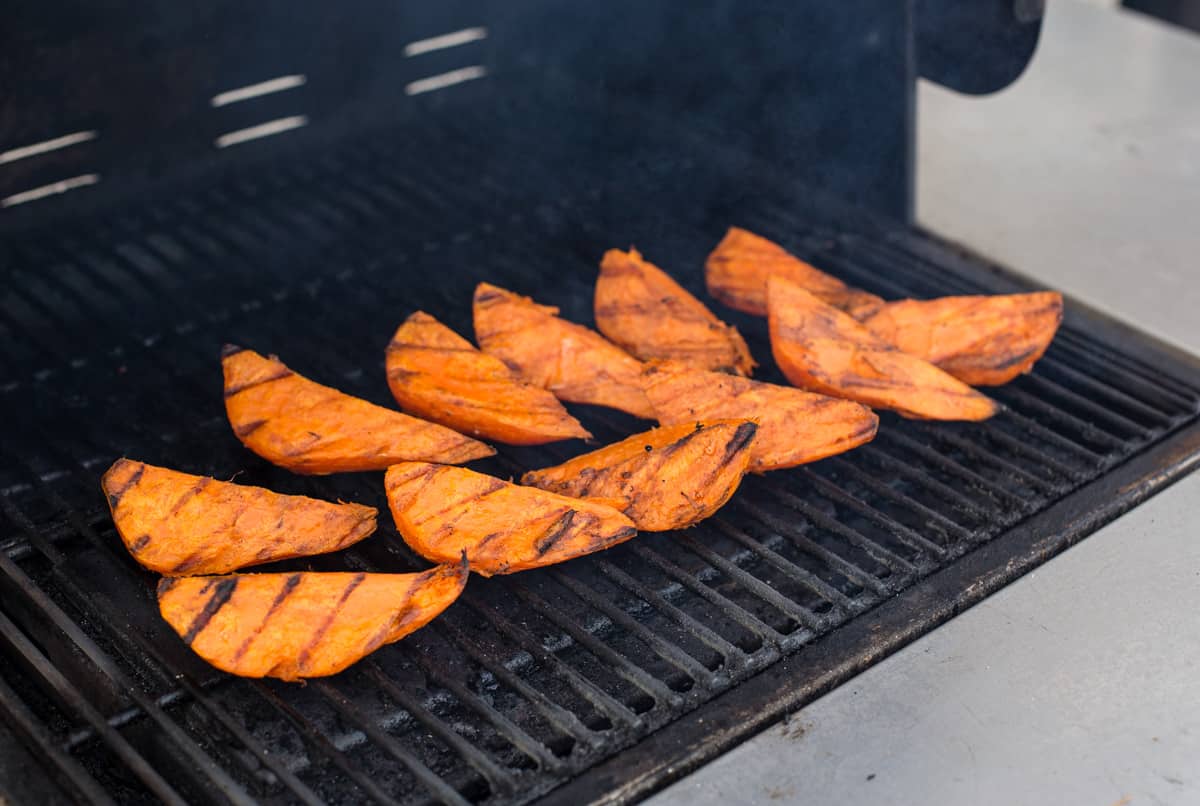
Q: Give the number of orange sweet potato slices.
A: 12